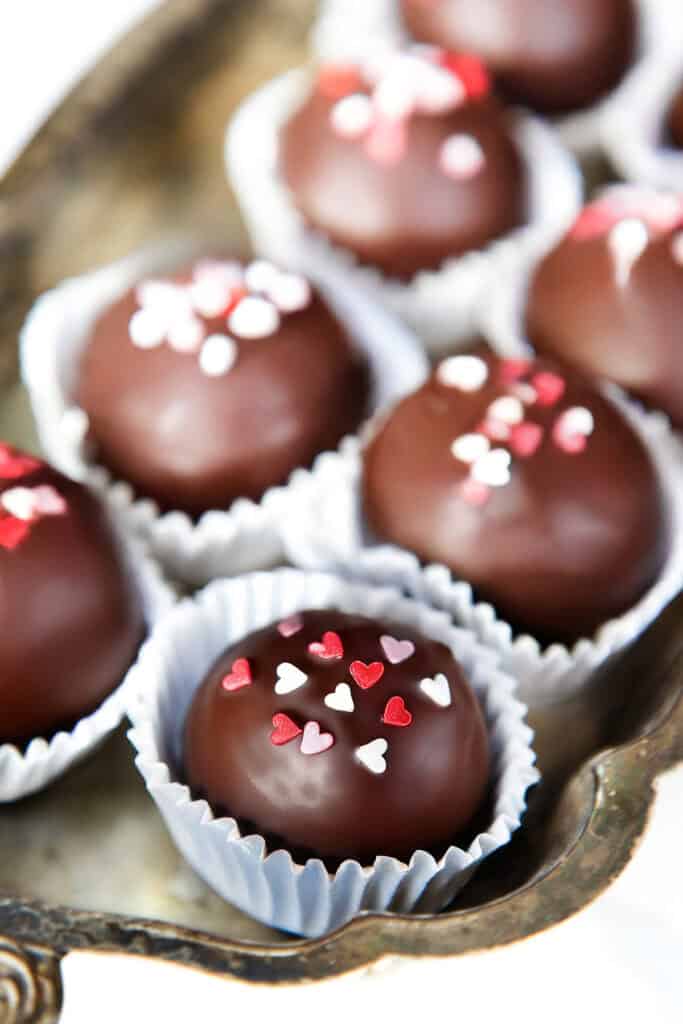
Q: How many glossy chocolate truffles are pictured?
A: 8